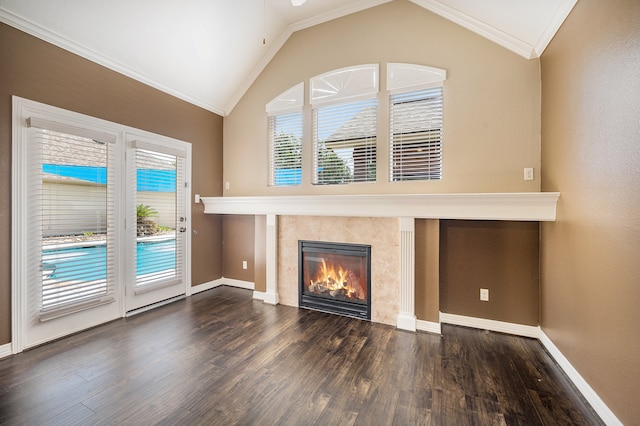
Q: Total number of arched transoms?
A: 3